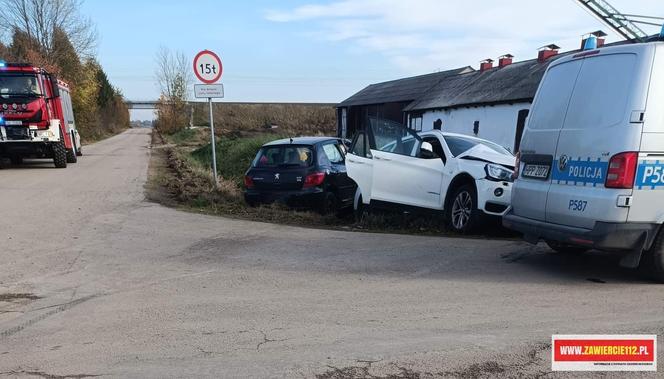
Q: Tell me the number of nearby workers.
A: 0